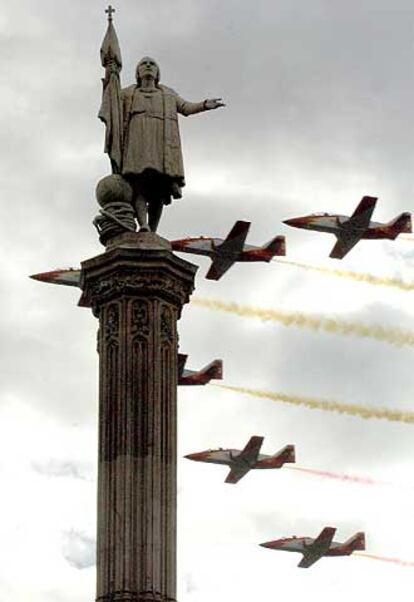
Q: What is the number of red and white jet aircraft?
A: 6